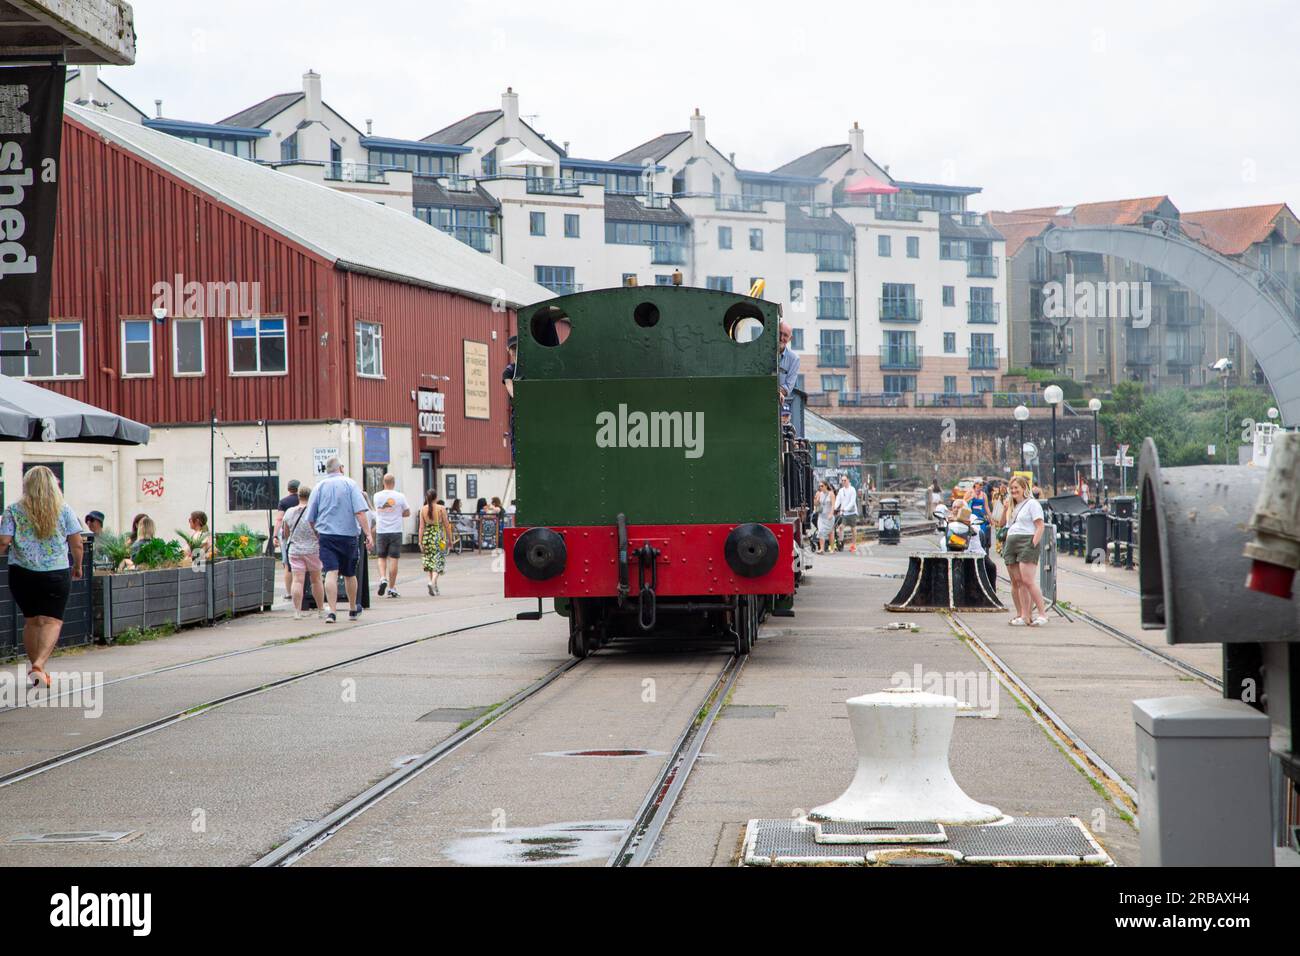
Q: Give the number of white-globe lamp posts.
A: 4